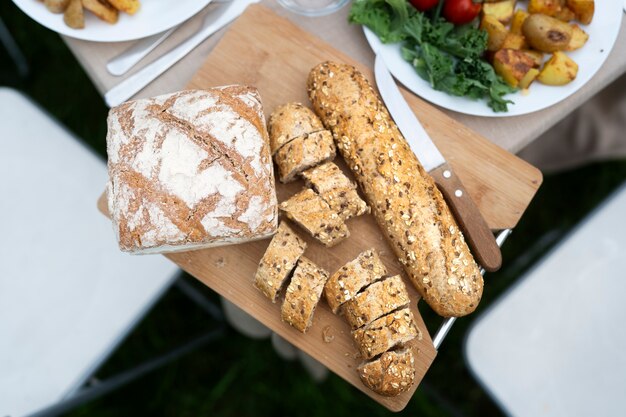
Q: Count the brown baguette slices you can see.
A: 10